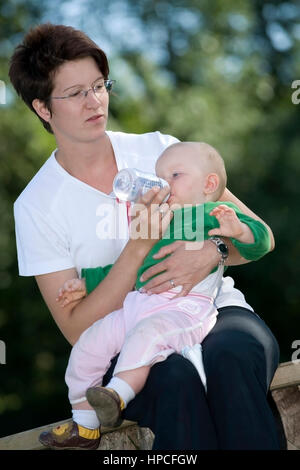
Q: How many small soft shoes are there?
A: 2